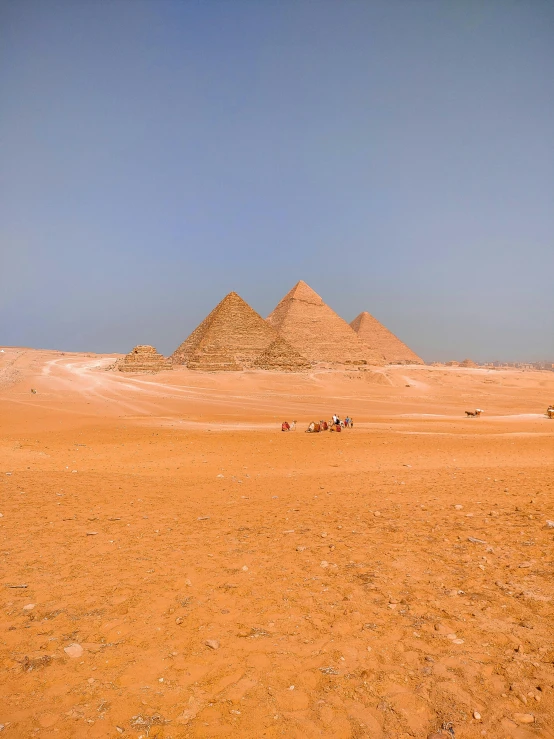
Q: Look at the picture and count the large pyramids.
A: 3